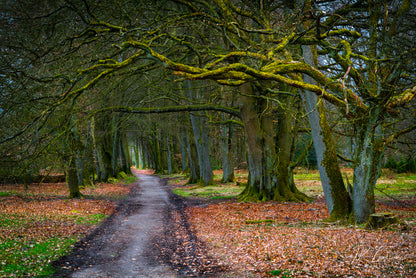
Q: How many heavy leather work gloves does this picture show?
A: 0